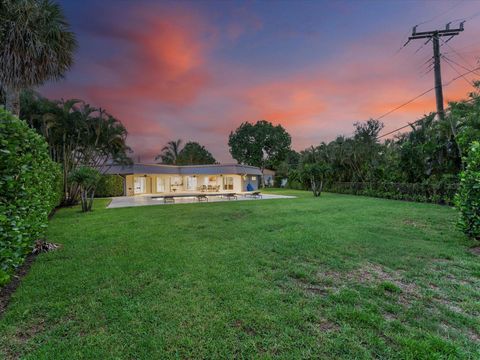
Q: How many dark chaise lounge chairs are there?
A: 4